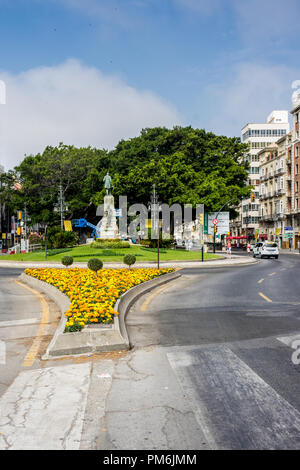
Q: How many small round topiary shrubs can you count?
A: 3